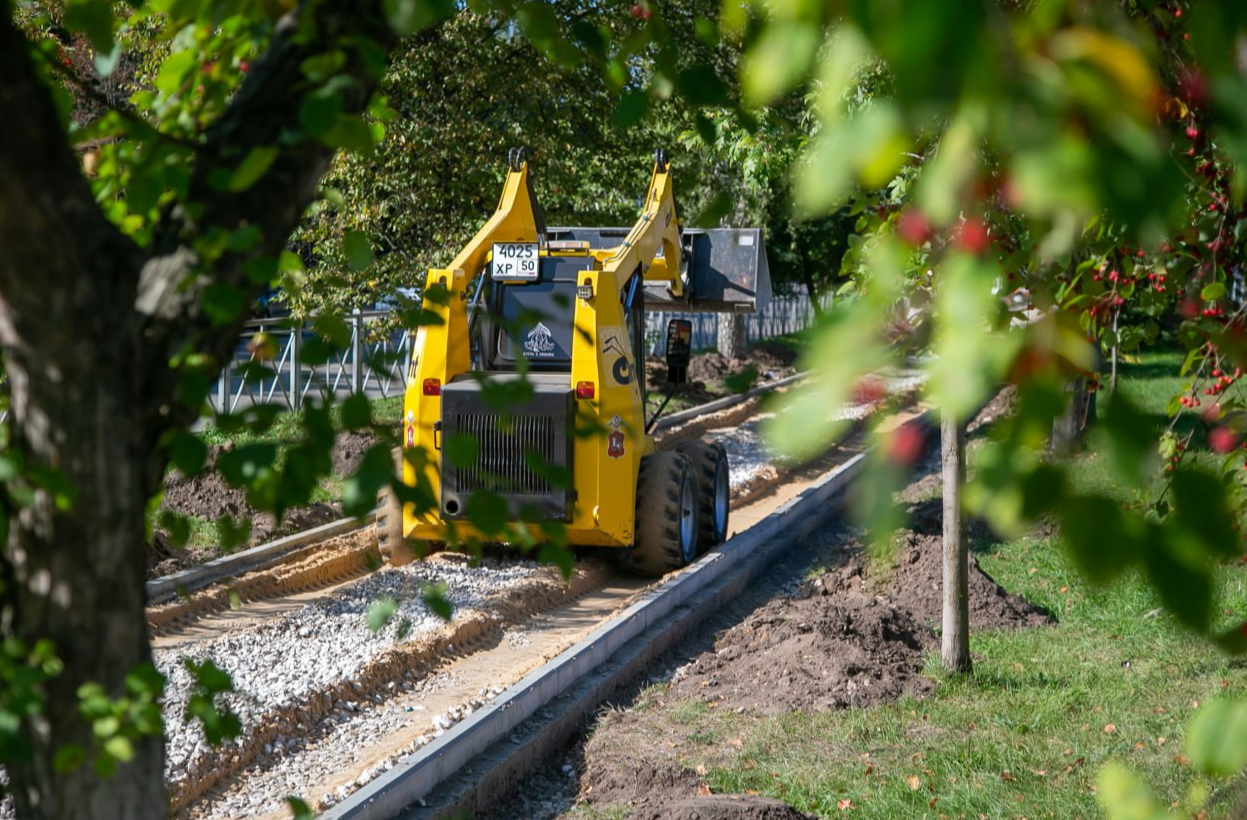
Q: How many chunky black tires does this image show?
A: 3